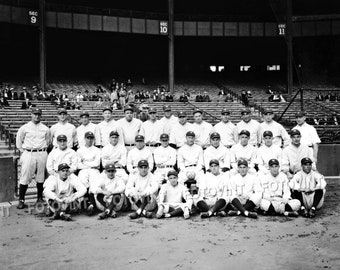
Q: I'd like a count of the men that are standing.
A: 13